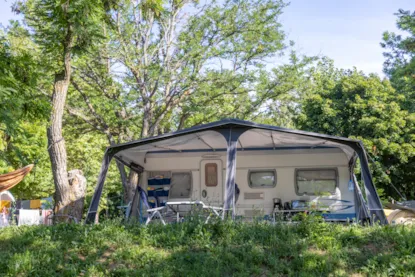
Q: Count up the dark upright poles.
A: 3